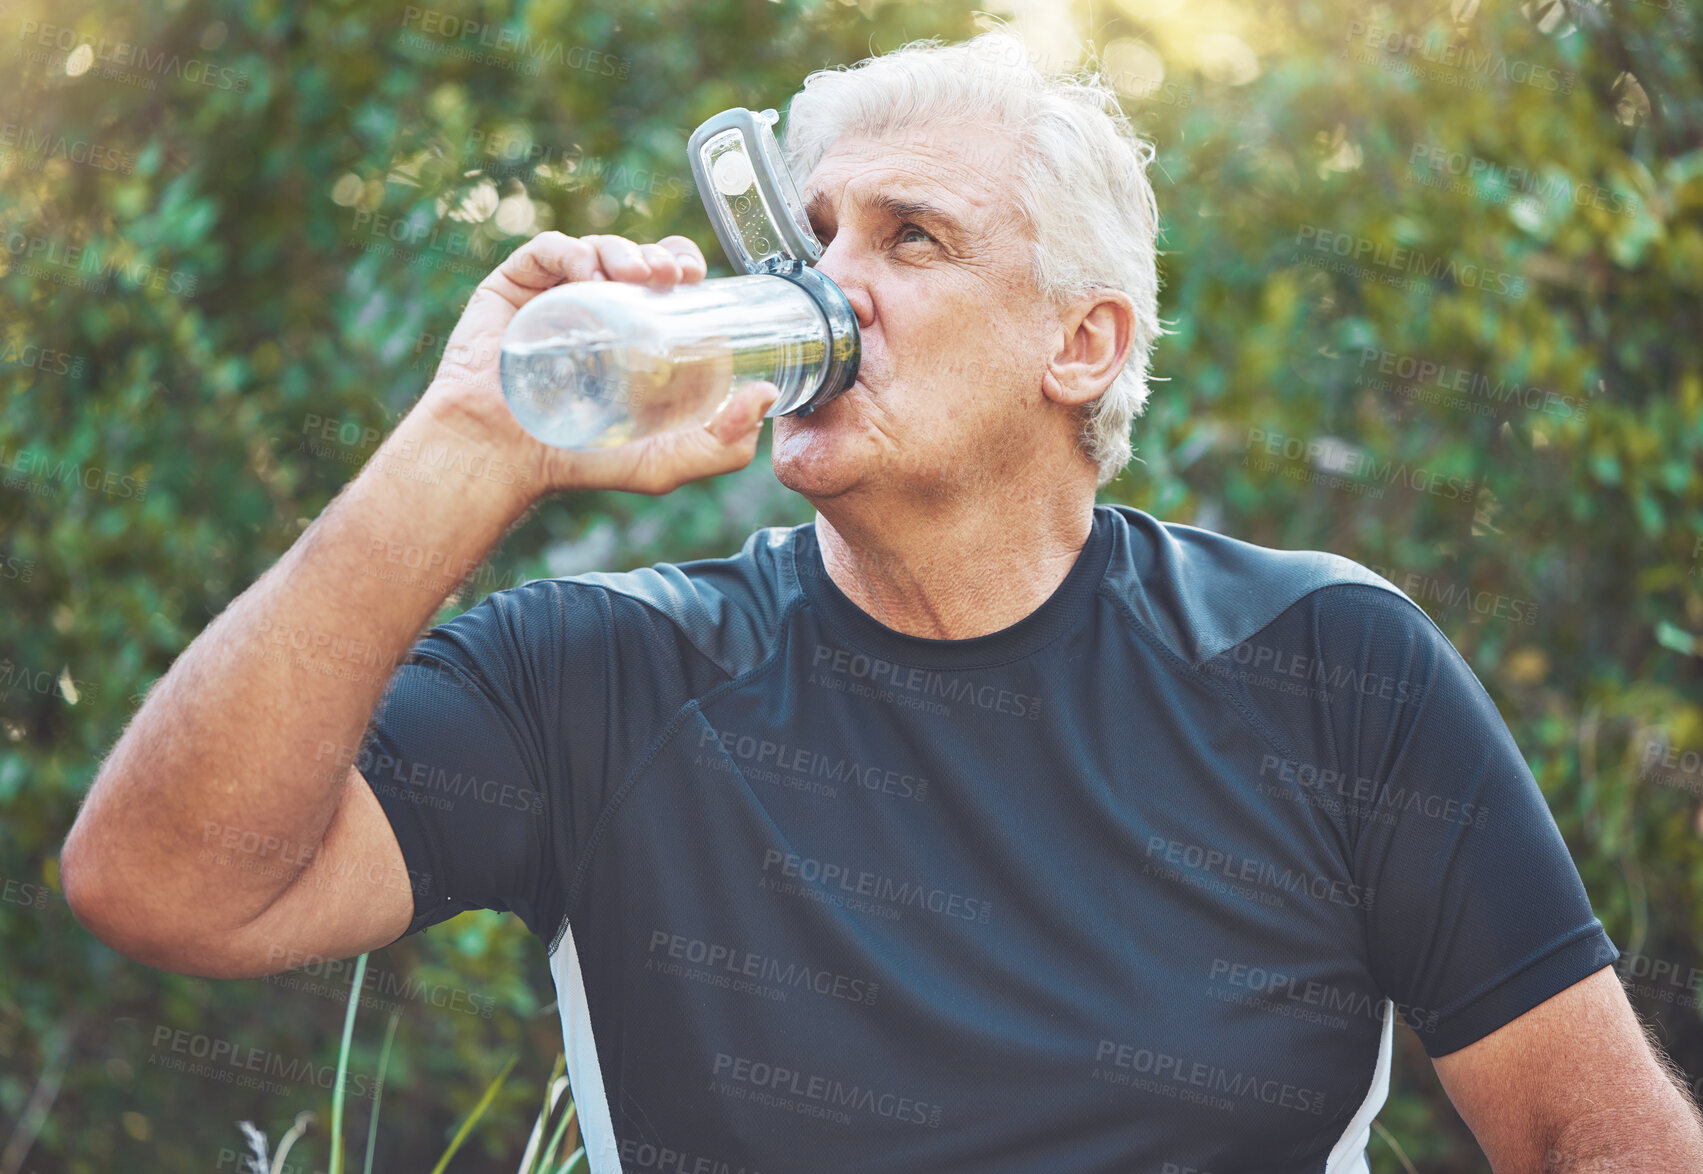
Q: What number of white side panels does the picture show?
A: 2